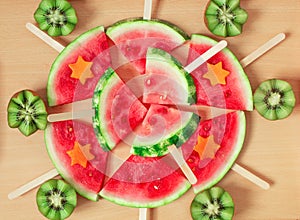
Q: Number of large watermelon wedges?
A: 6